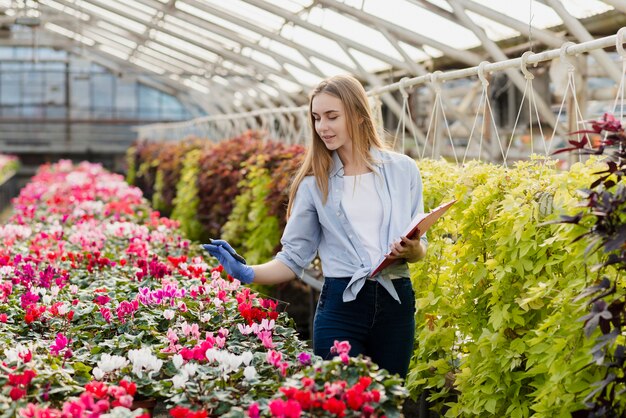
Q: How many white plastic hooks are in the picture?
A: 6